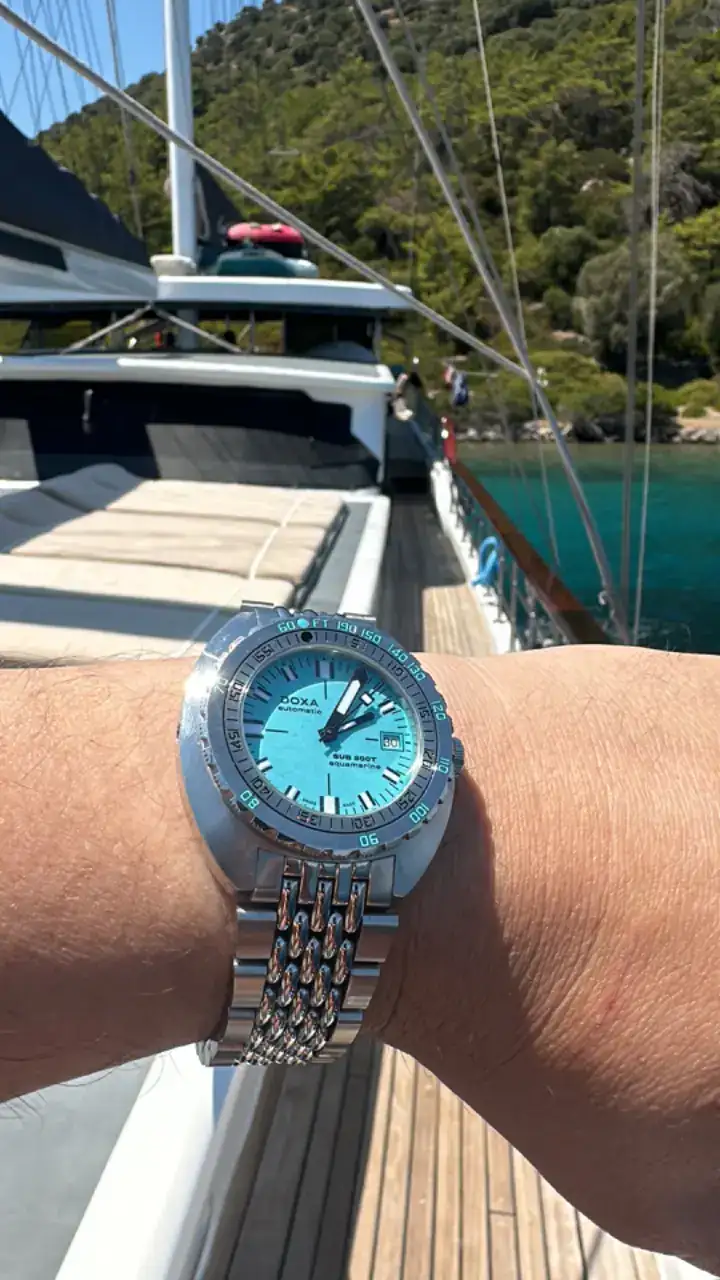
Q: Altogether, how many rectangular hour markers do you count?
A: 10